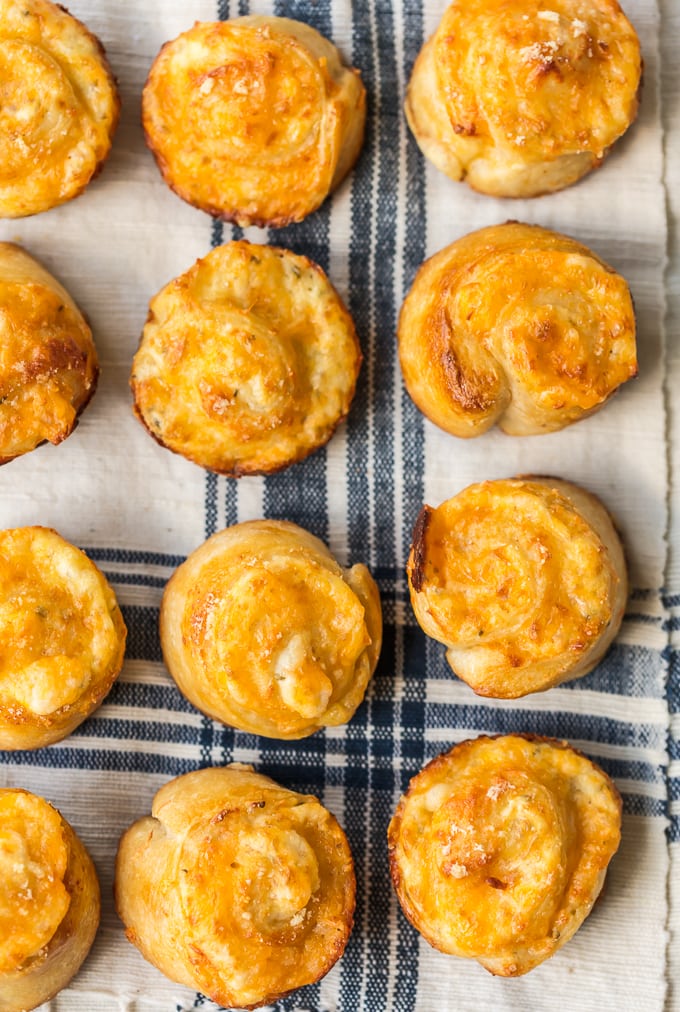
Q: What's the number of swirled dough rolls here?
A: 12